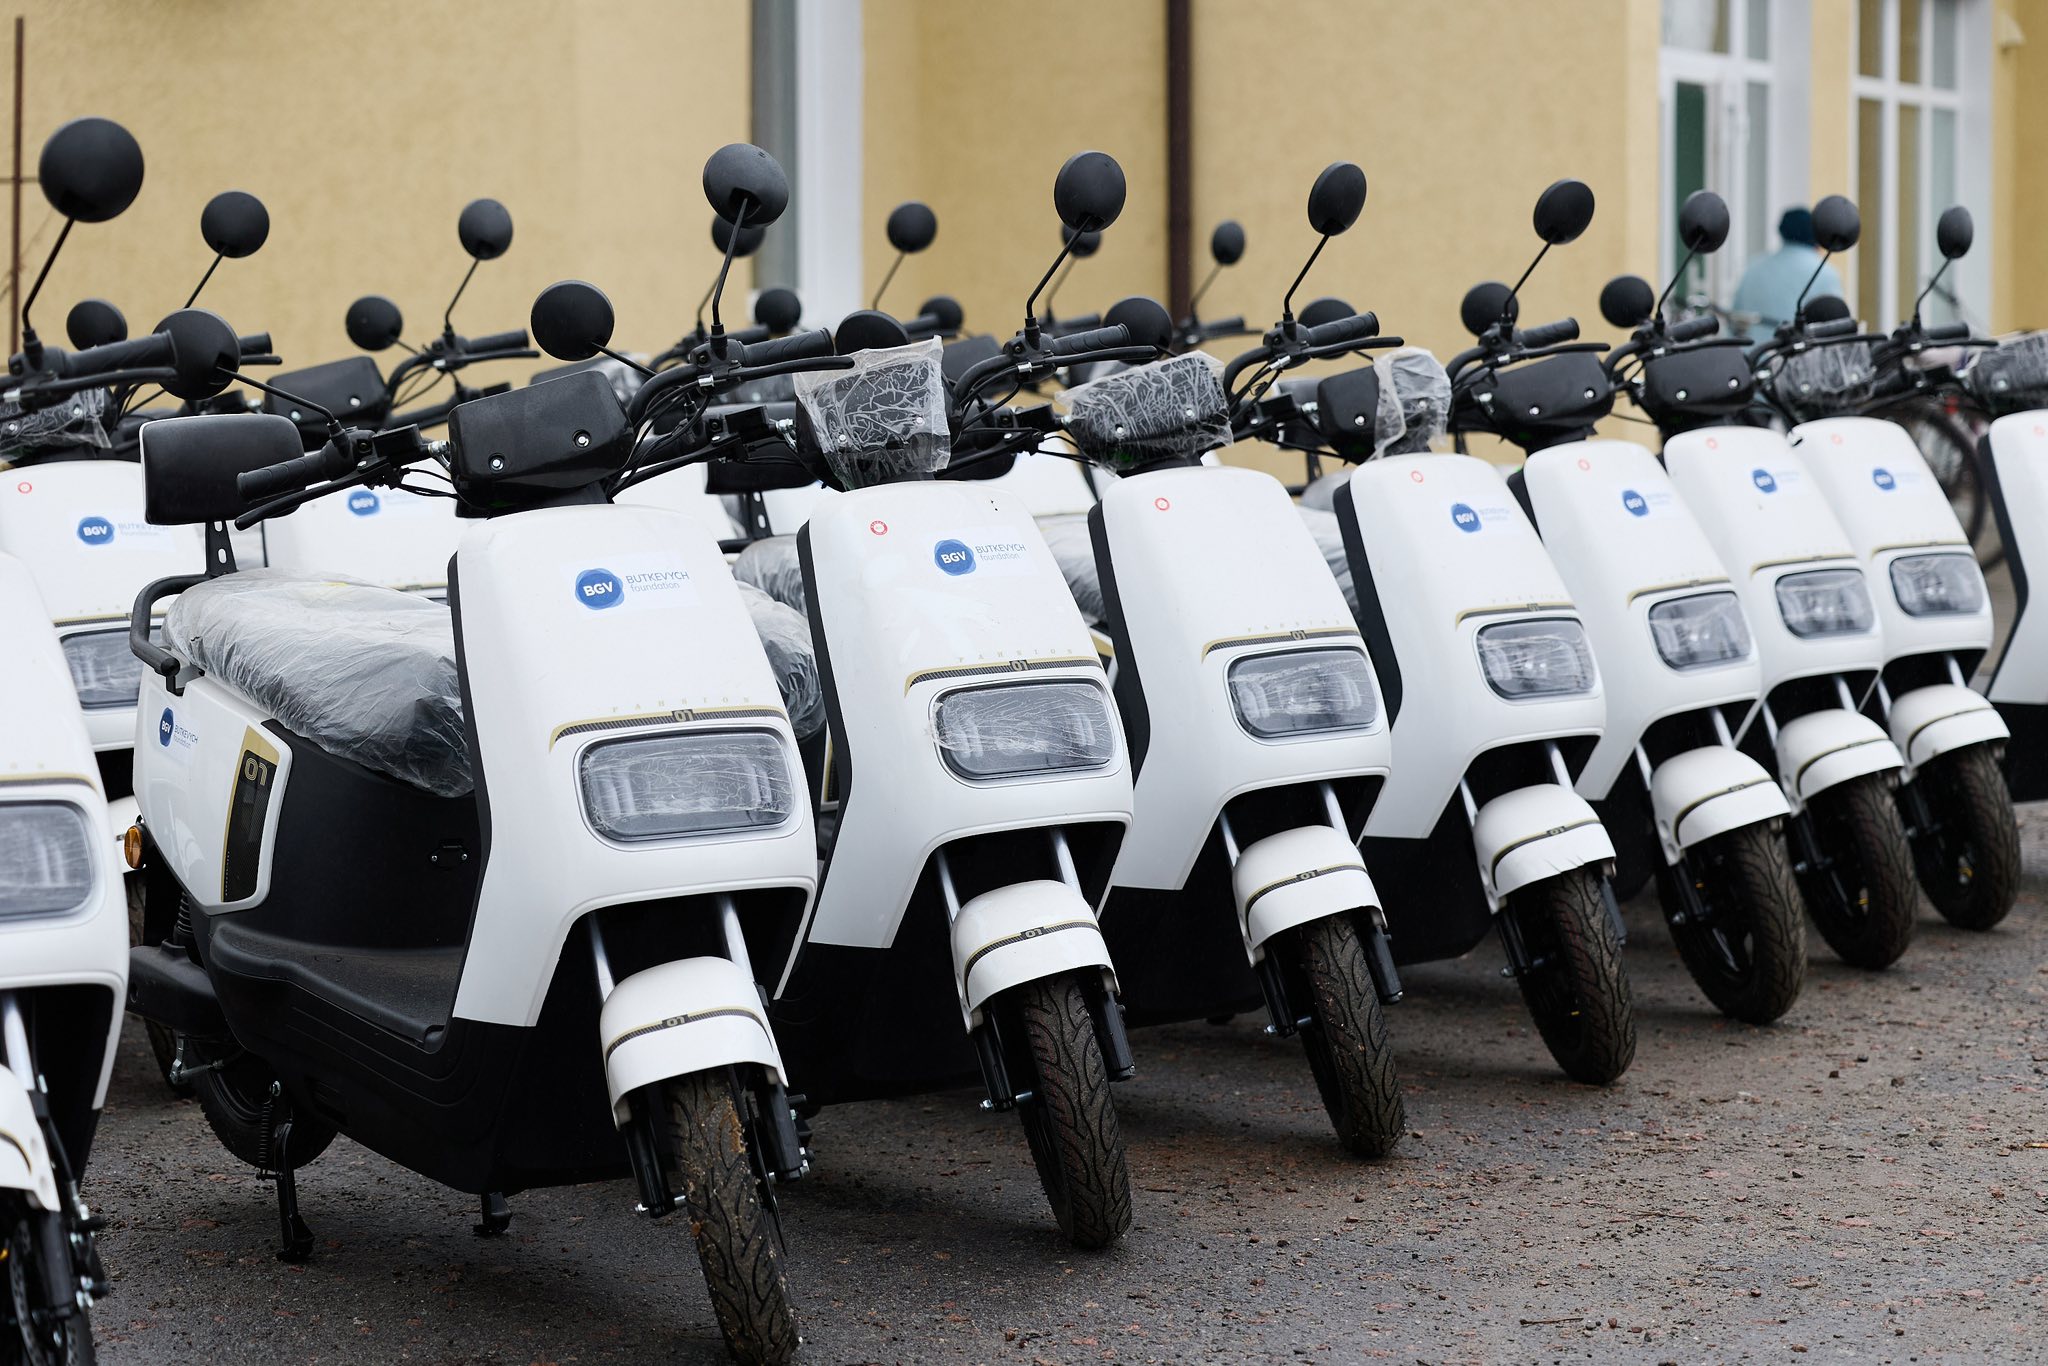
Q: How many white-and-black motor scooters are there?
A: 15